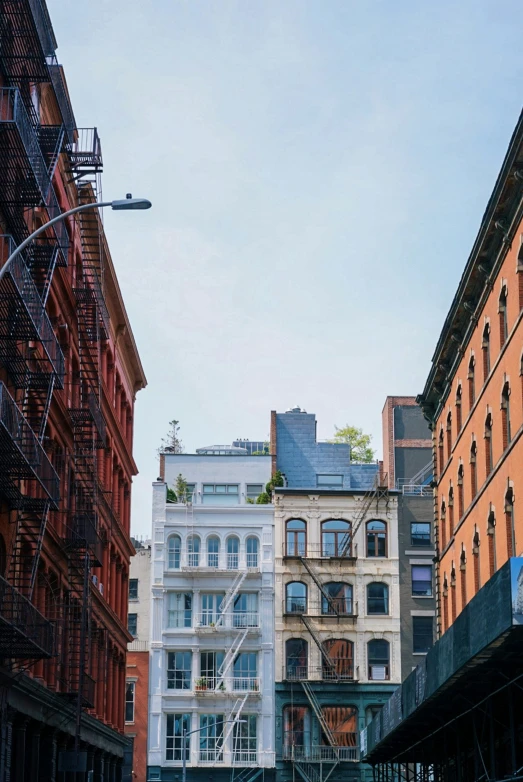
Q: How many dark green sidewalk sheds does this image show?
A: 1